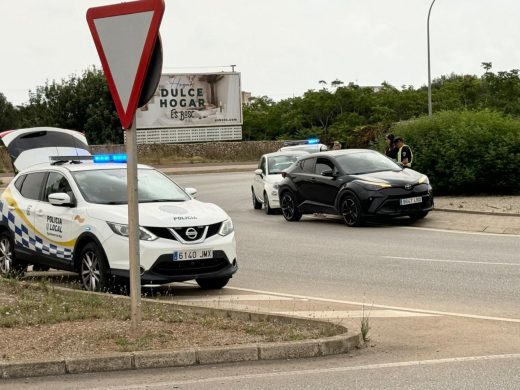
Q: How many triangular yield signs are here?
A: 1